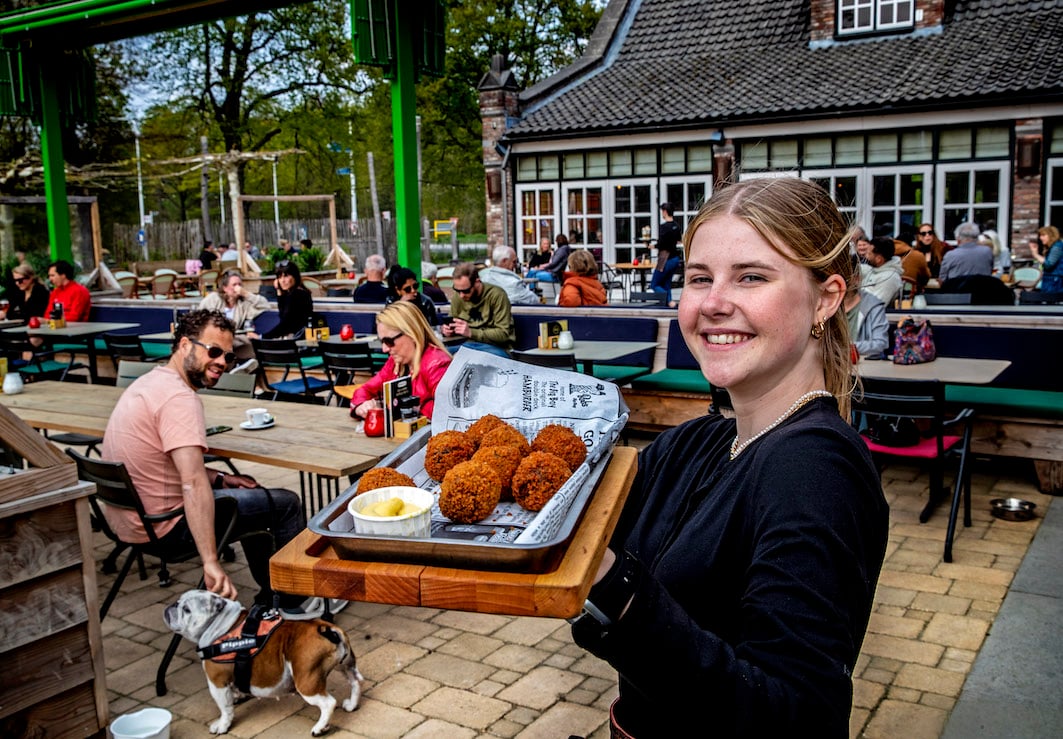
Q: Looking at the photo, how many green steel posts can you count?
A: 2